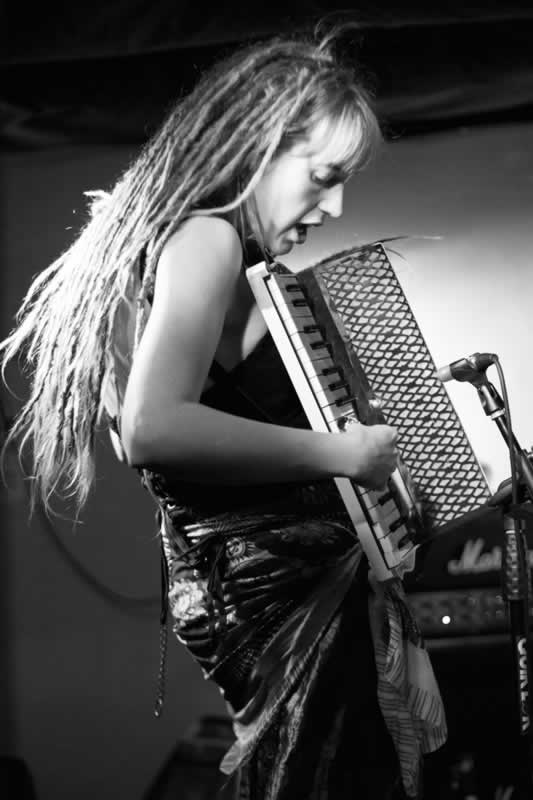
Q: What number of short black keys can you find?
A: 10